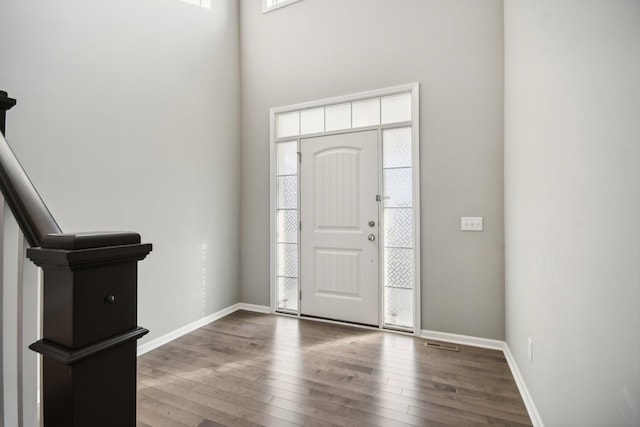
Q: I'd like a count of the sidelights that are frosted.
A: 2